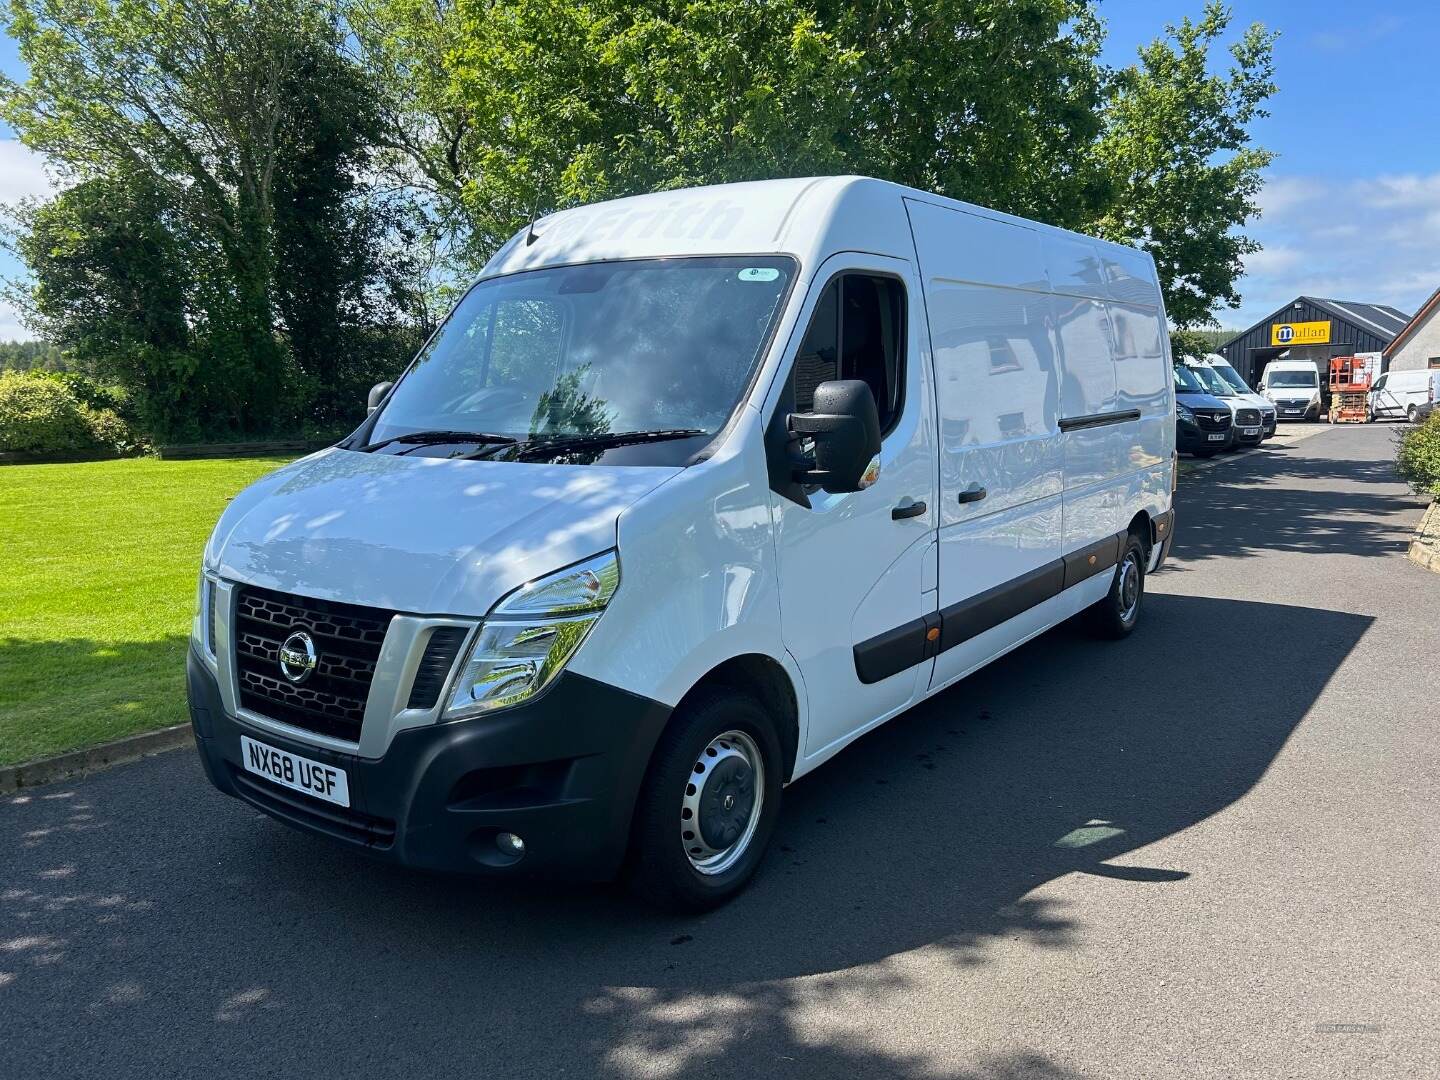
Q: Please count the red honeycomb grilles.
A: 0